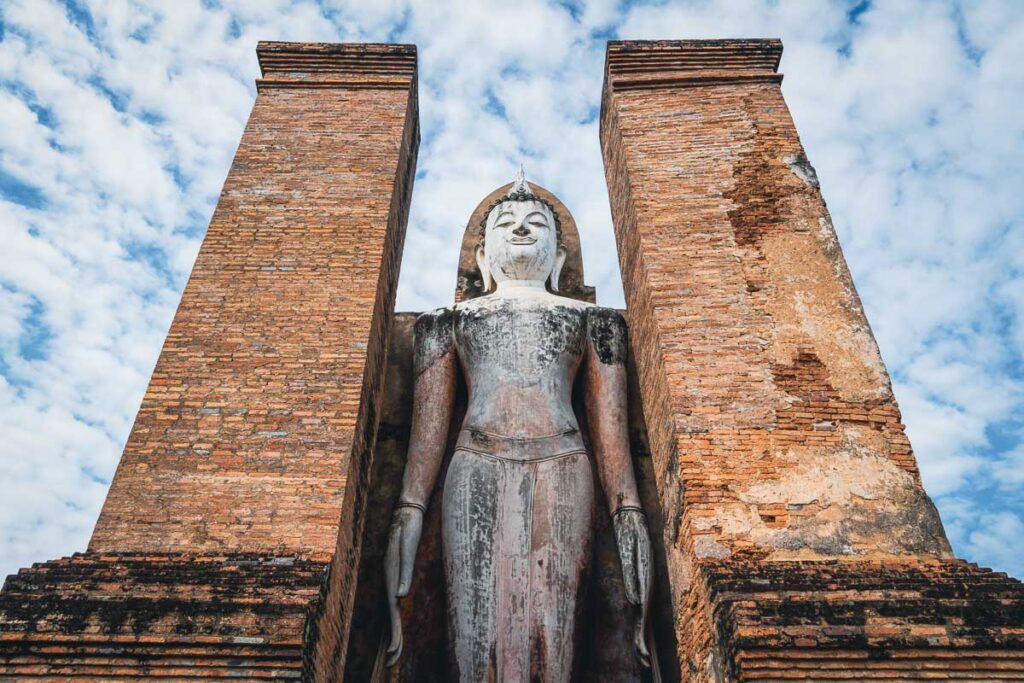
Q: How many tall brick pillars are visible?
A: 2